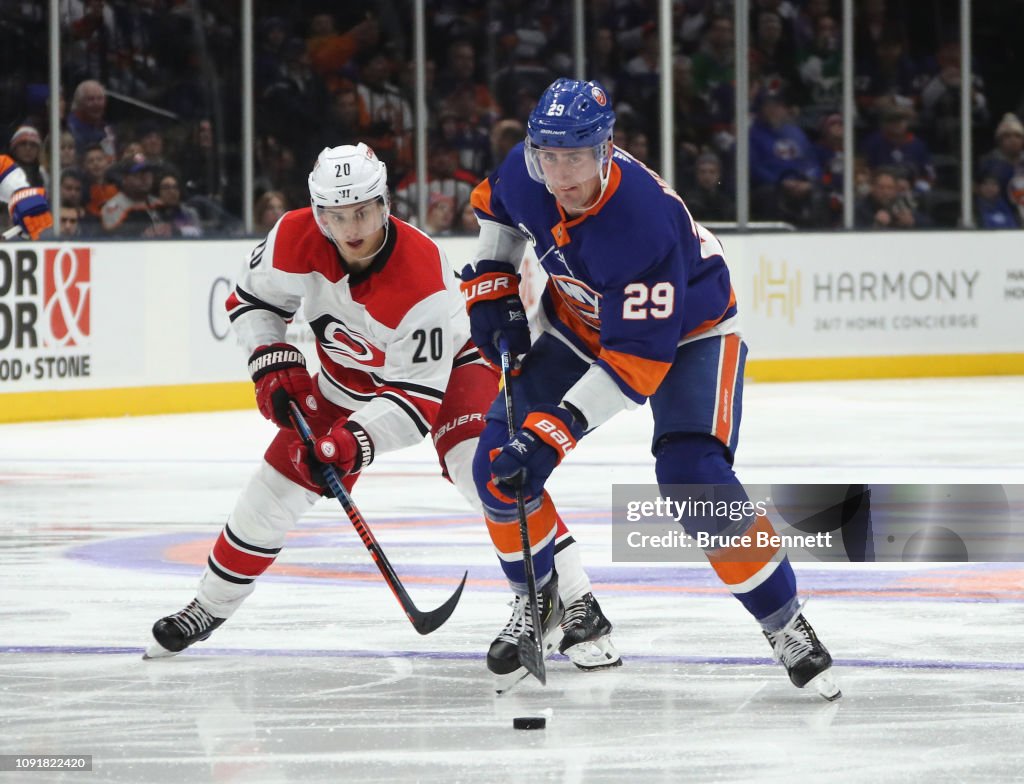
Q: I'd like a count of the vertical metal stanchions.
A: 8